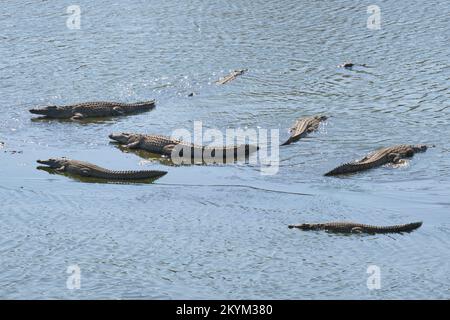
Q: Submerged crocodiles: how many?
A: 2